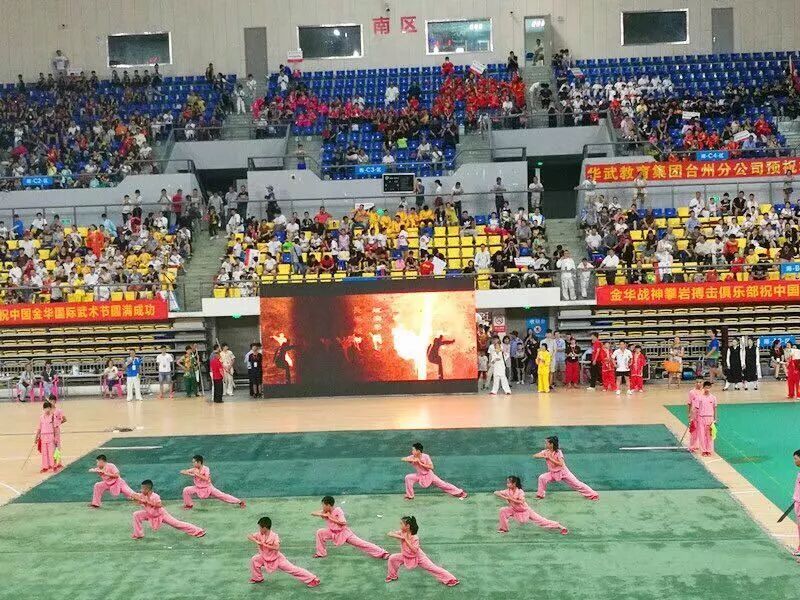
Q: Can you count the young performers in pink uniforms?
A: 14